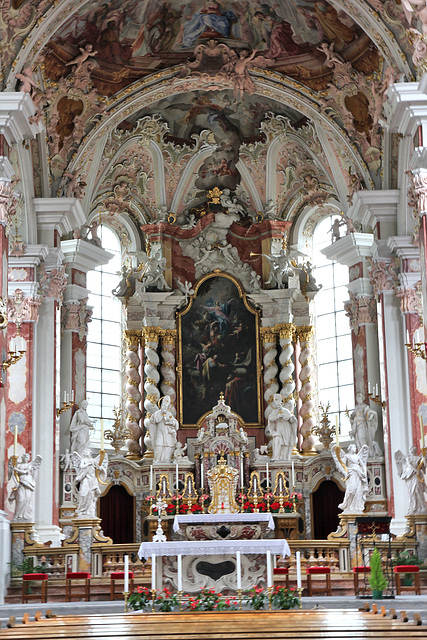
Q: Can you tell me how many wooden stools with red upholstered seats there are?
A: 7